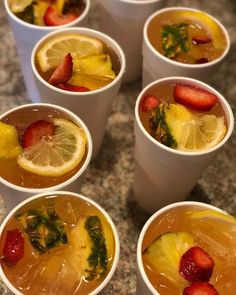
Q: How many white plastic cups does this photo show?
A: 8